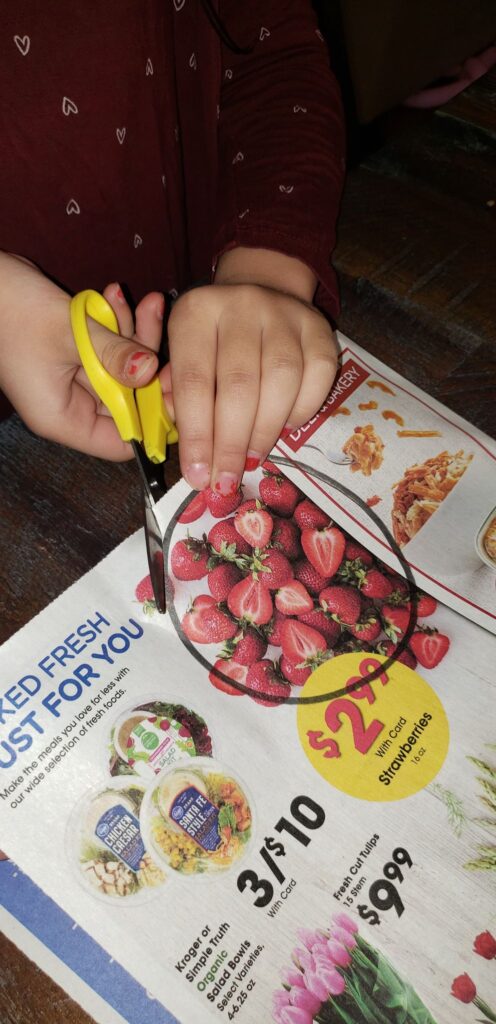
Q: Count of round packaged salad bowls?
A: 3